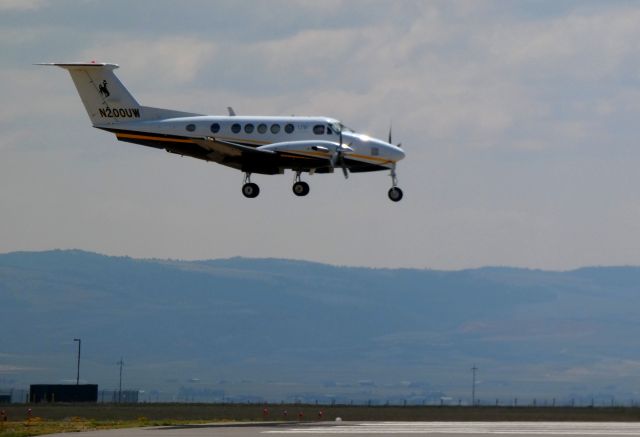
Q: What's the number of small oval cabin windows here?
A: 7